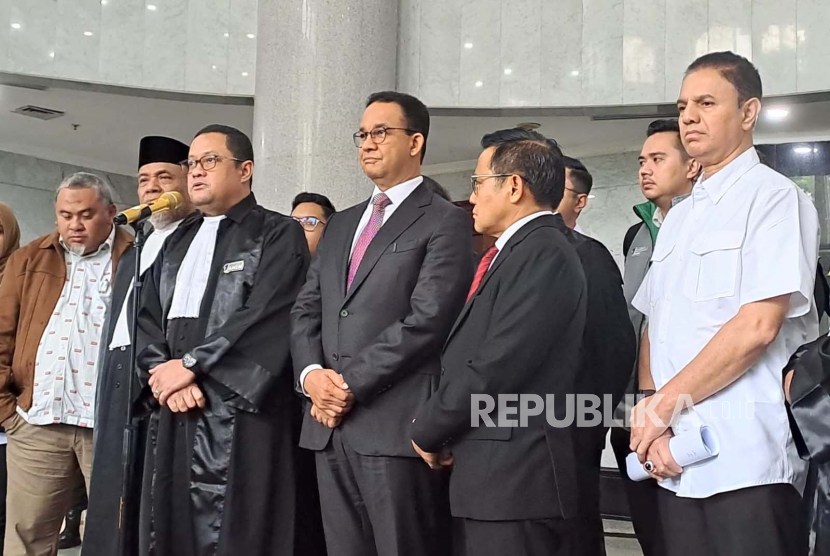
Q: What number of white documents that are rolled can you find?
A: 1